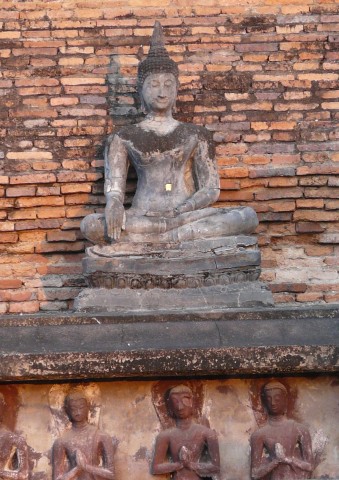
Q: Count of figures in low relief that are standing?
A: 4